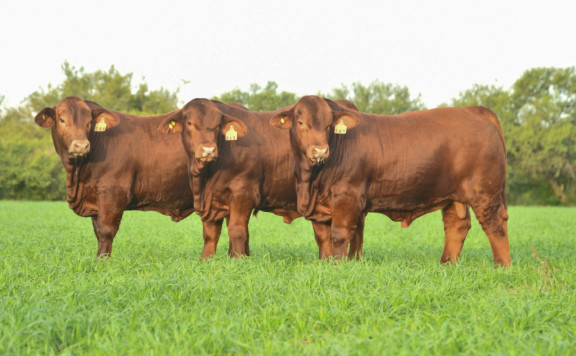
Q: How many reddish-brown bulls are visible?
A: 3